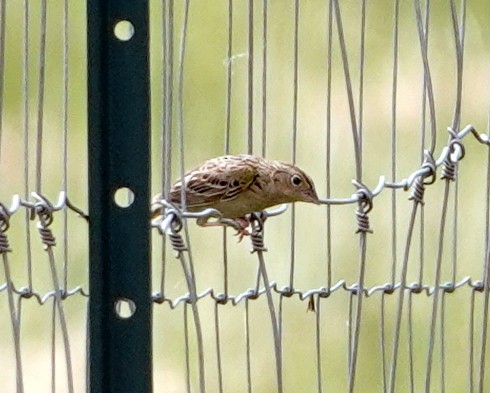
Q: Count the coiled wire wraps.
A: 7